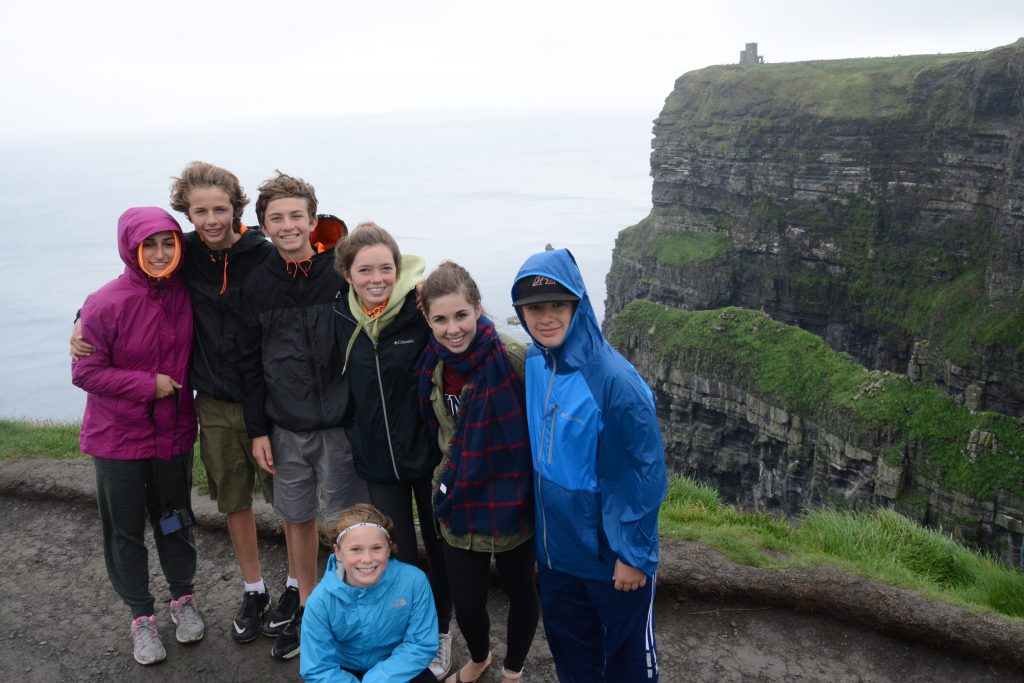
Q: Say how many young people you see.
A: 7